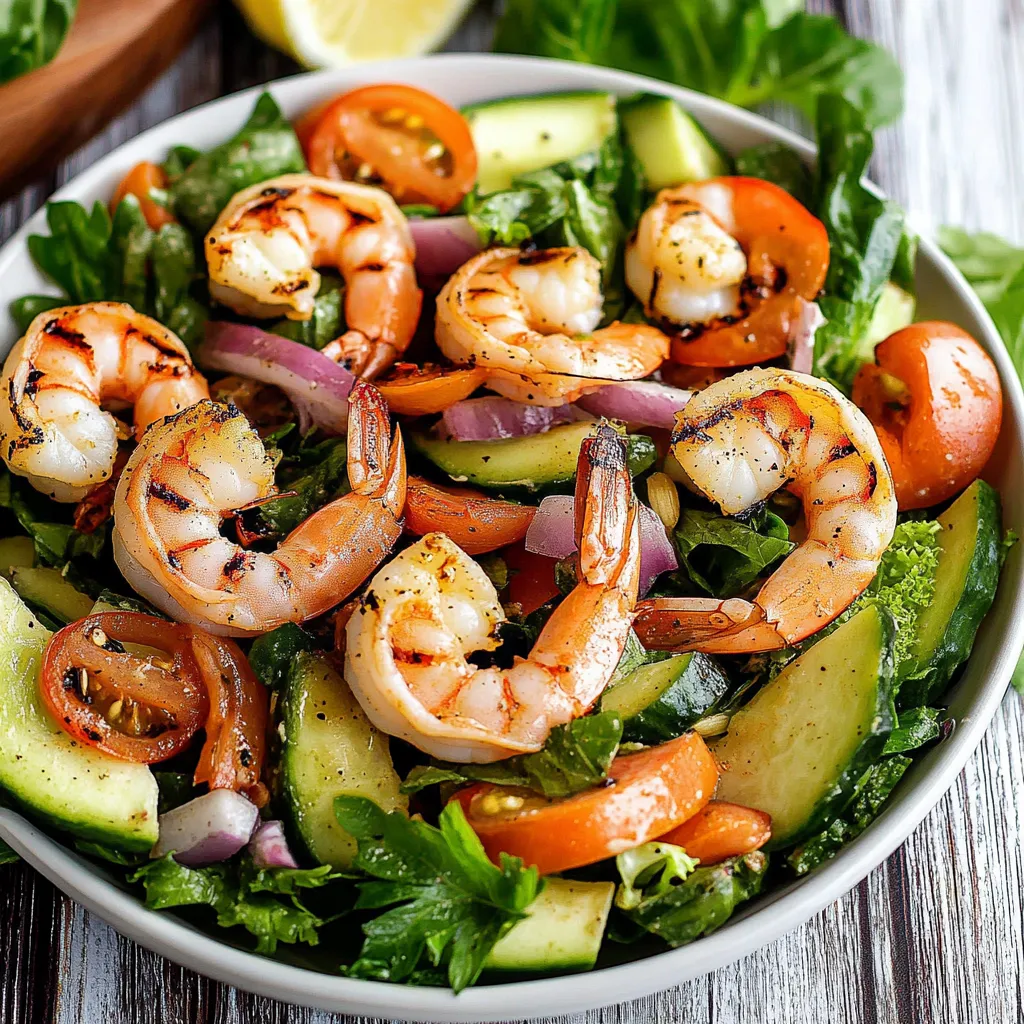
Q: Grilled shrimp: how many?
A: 7